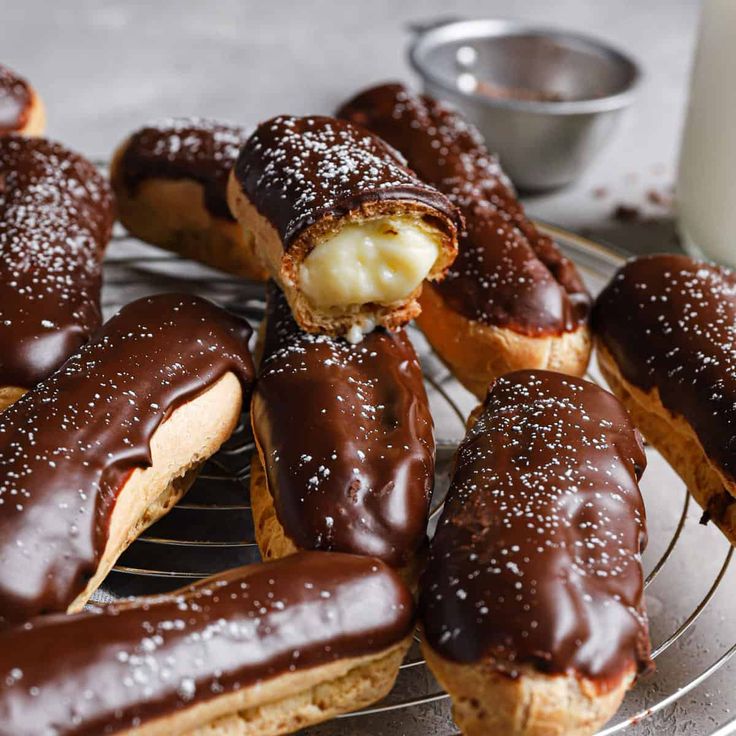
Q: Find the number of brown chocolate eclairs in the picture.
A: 10